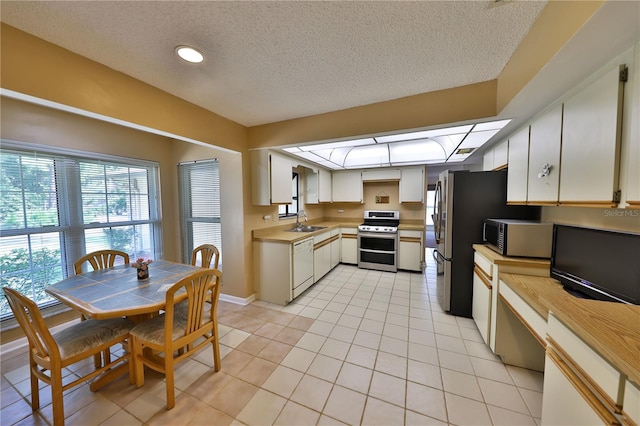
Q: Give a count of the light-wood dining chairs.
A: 4